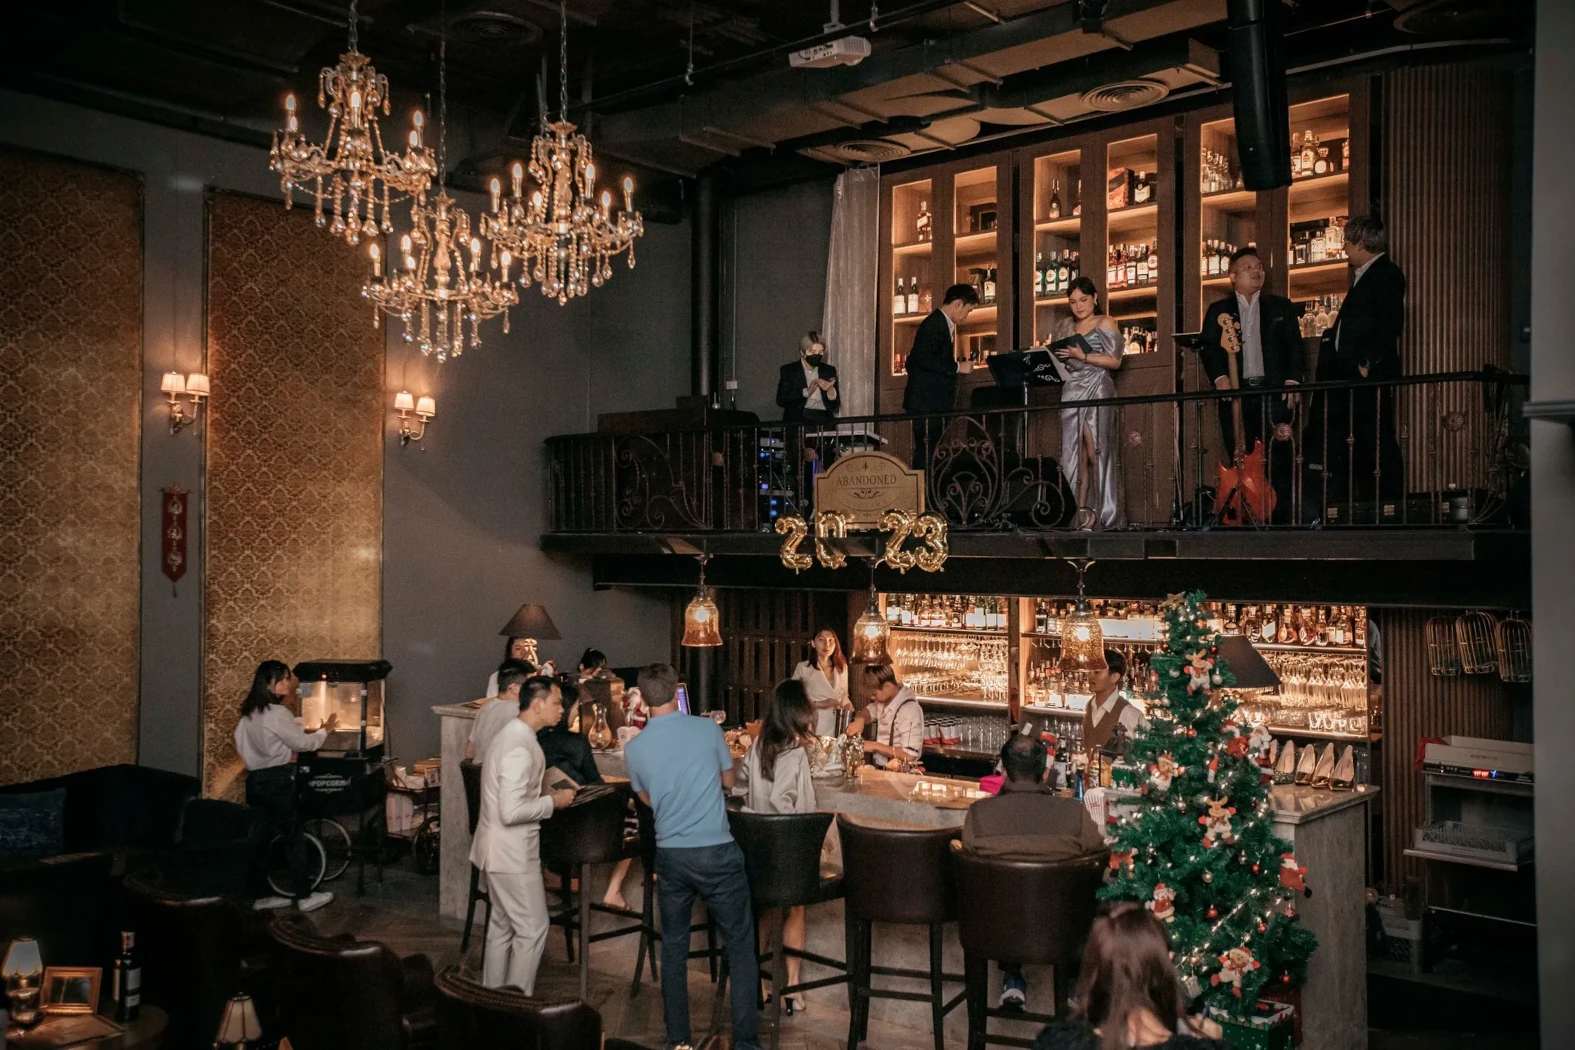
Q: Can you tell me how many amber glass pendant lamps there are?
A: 3